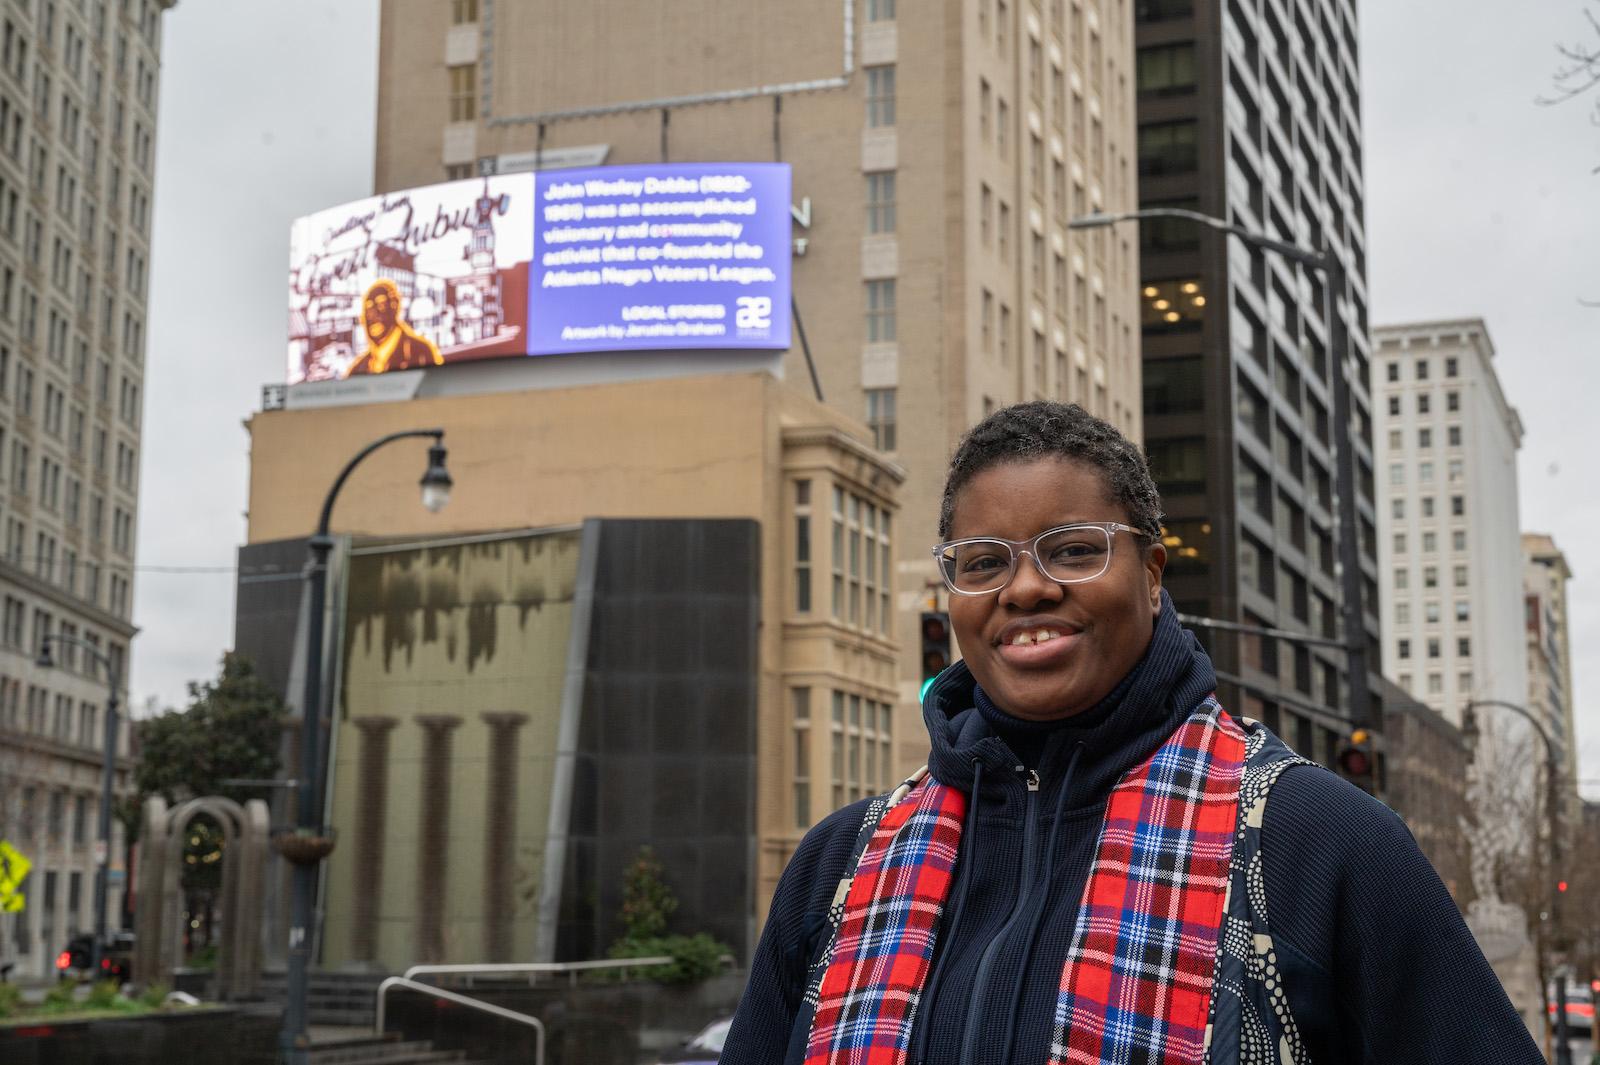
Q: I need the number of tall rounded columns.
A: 3